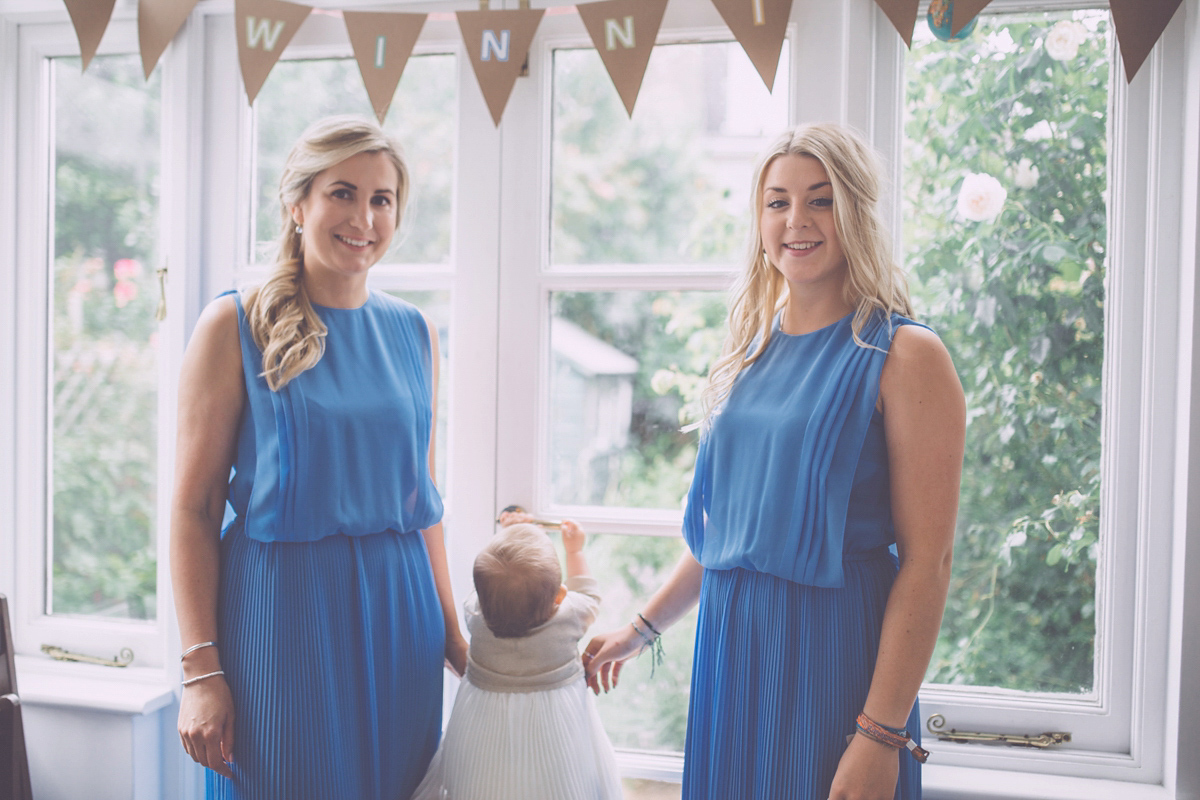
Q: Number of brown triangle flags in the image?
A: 10